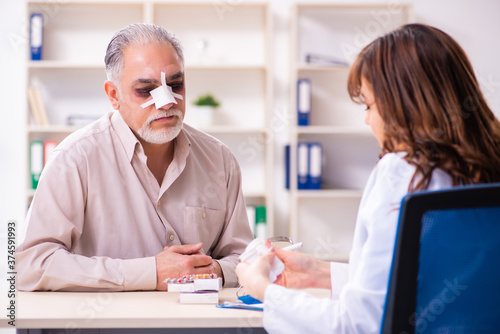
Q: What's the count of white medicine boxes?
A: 3